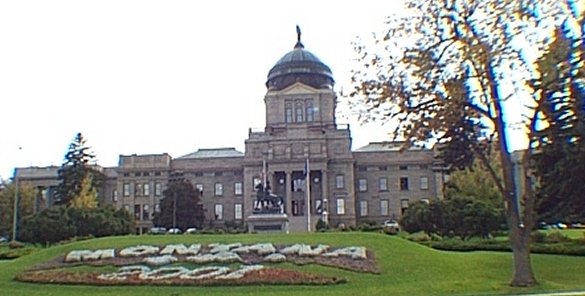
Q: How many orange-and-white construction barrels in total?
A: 0